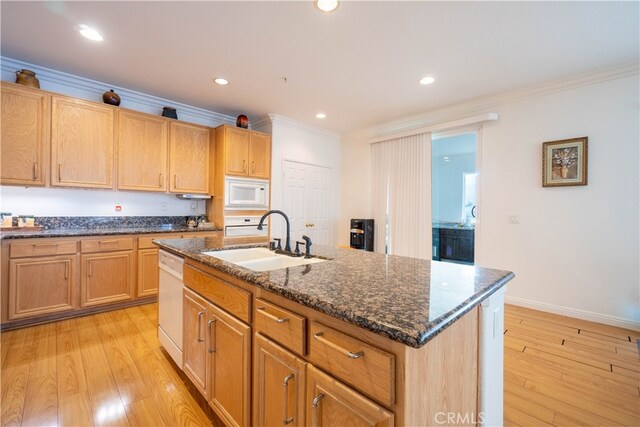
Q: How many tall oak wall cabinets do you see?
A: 4